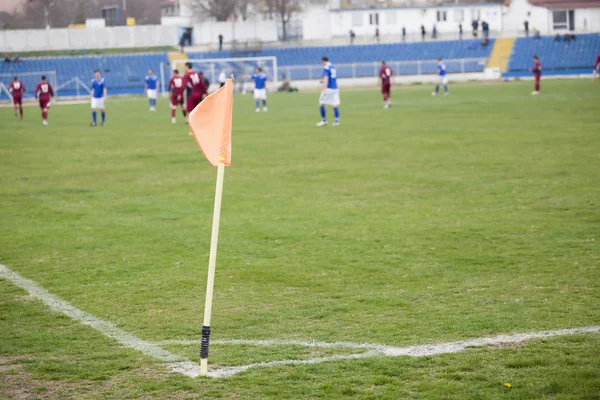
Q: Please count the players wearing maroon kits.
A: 7